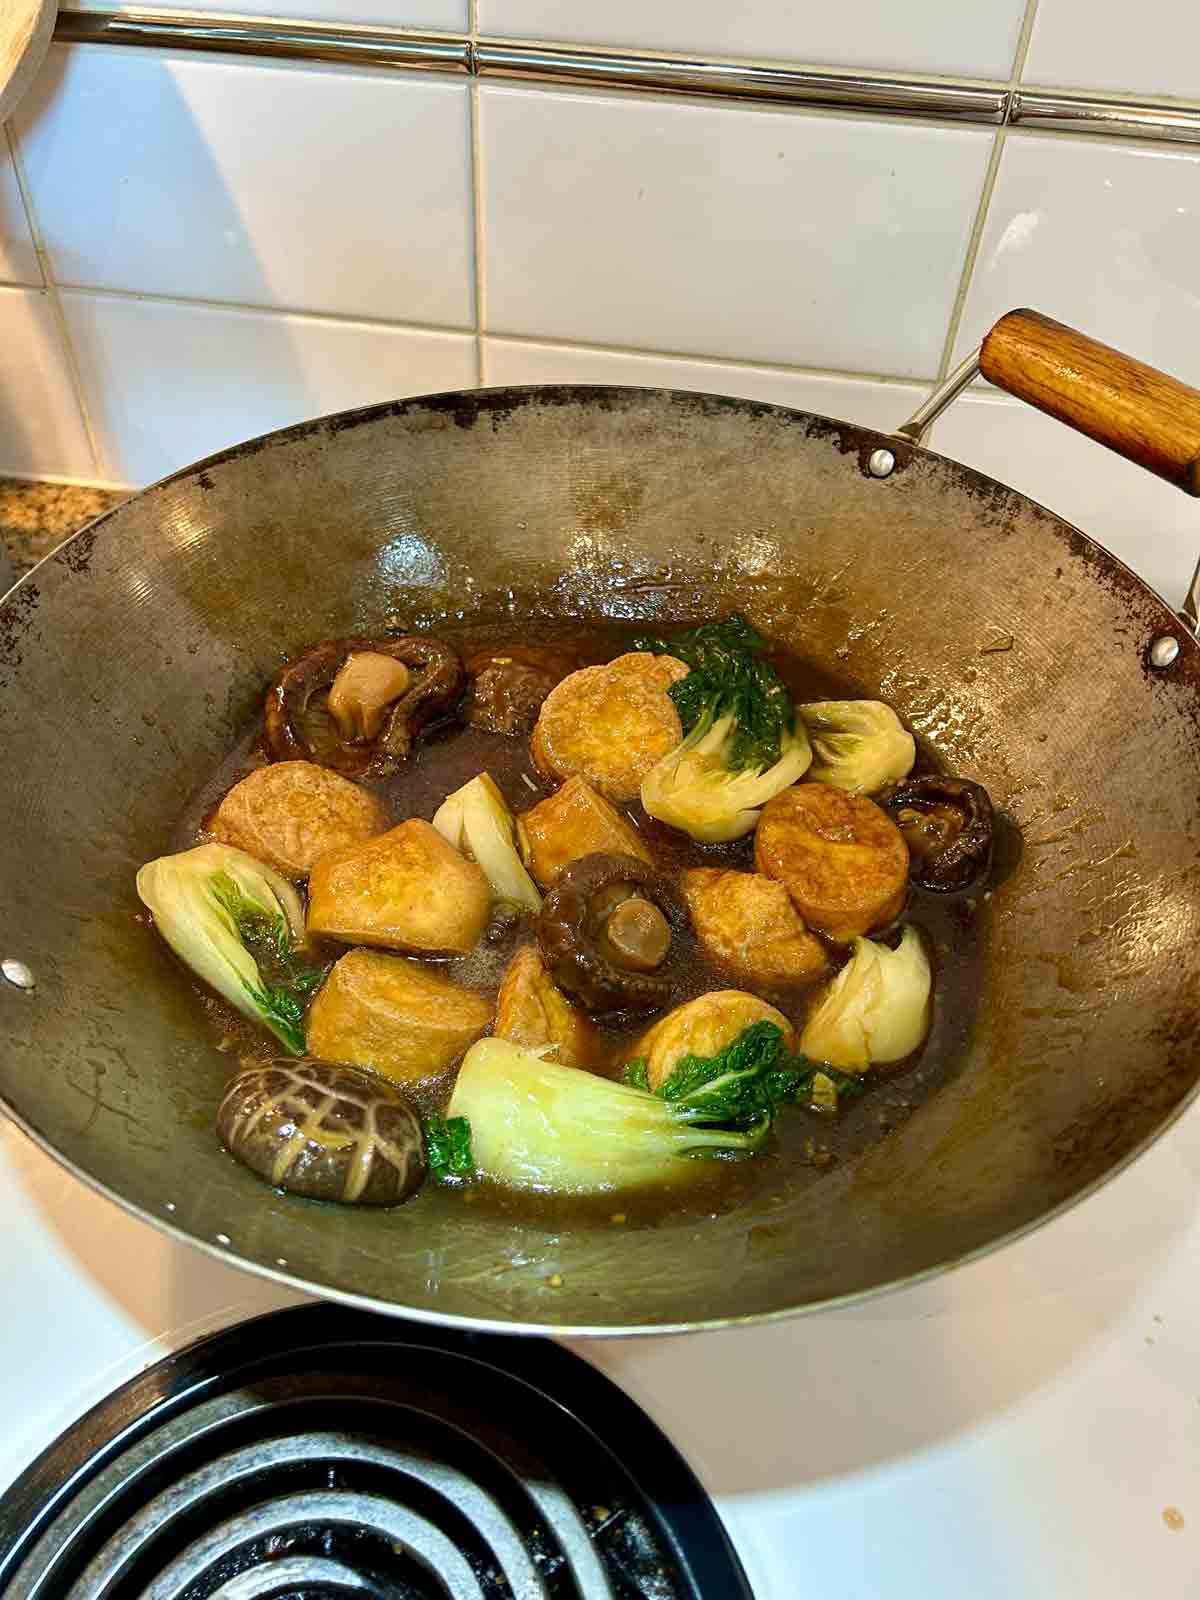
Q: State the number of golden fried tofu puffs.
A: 9